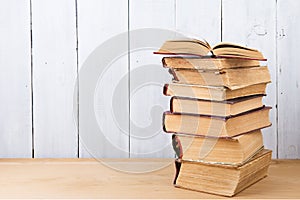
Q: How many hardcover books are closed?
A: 7